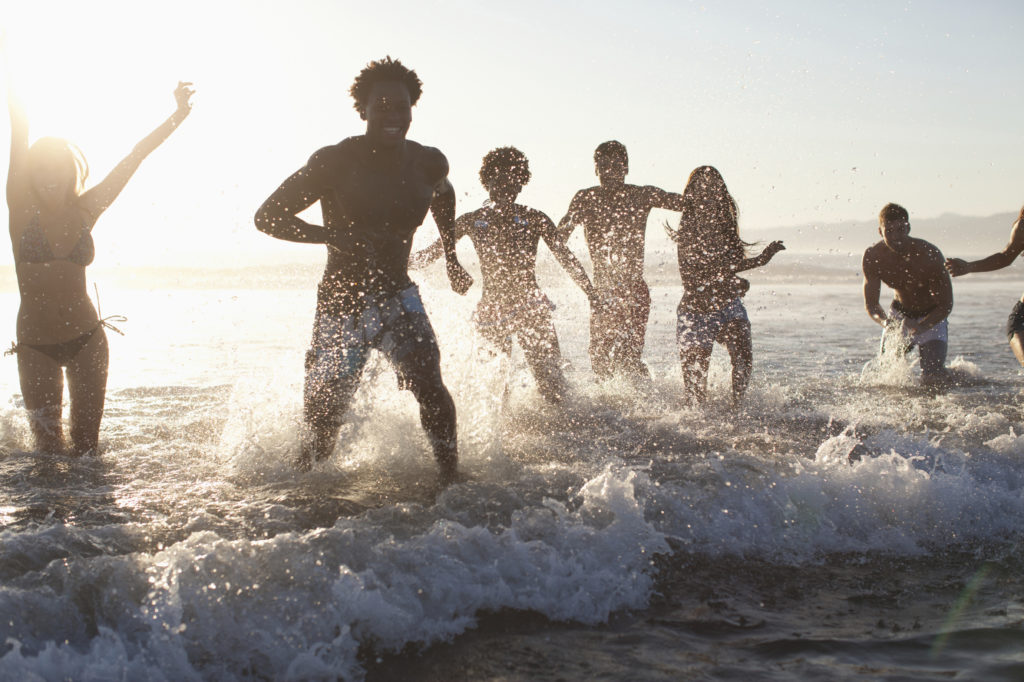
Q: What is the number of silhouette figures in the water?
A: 7